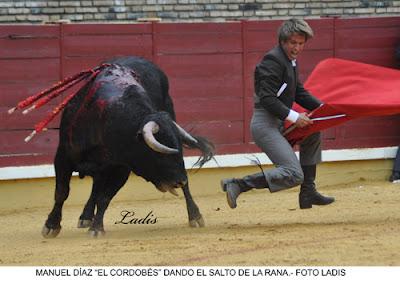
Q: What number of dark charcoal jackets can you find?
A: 1